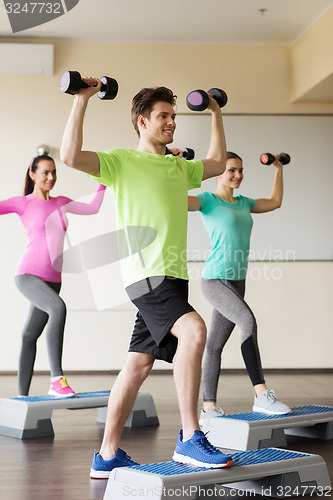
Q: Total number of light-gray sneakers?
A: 2